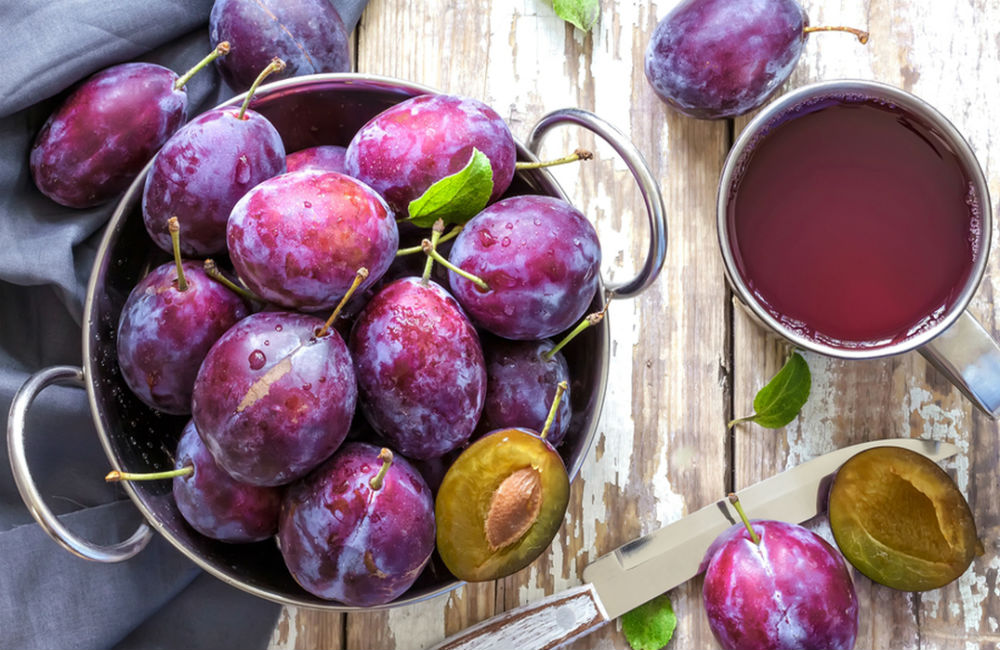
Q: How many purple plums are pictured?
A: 15